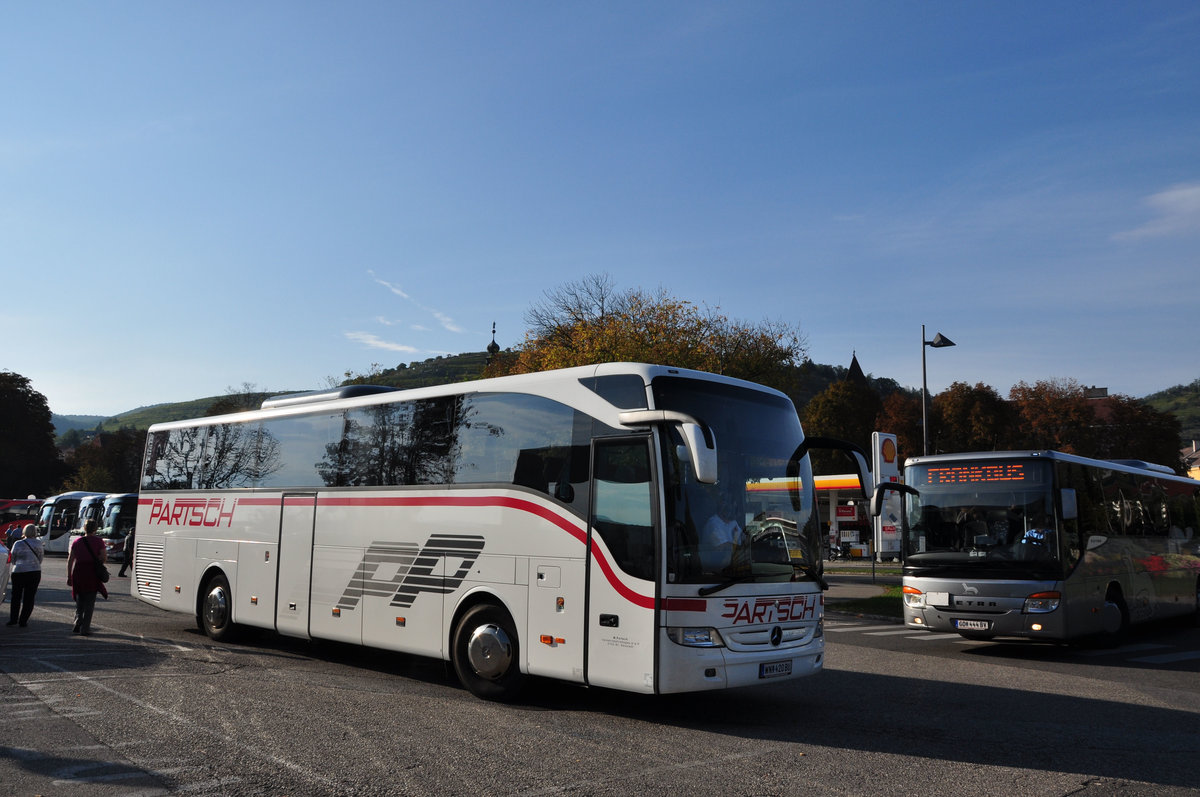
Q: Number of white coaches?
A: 4